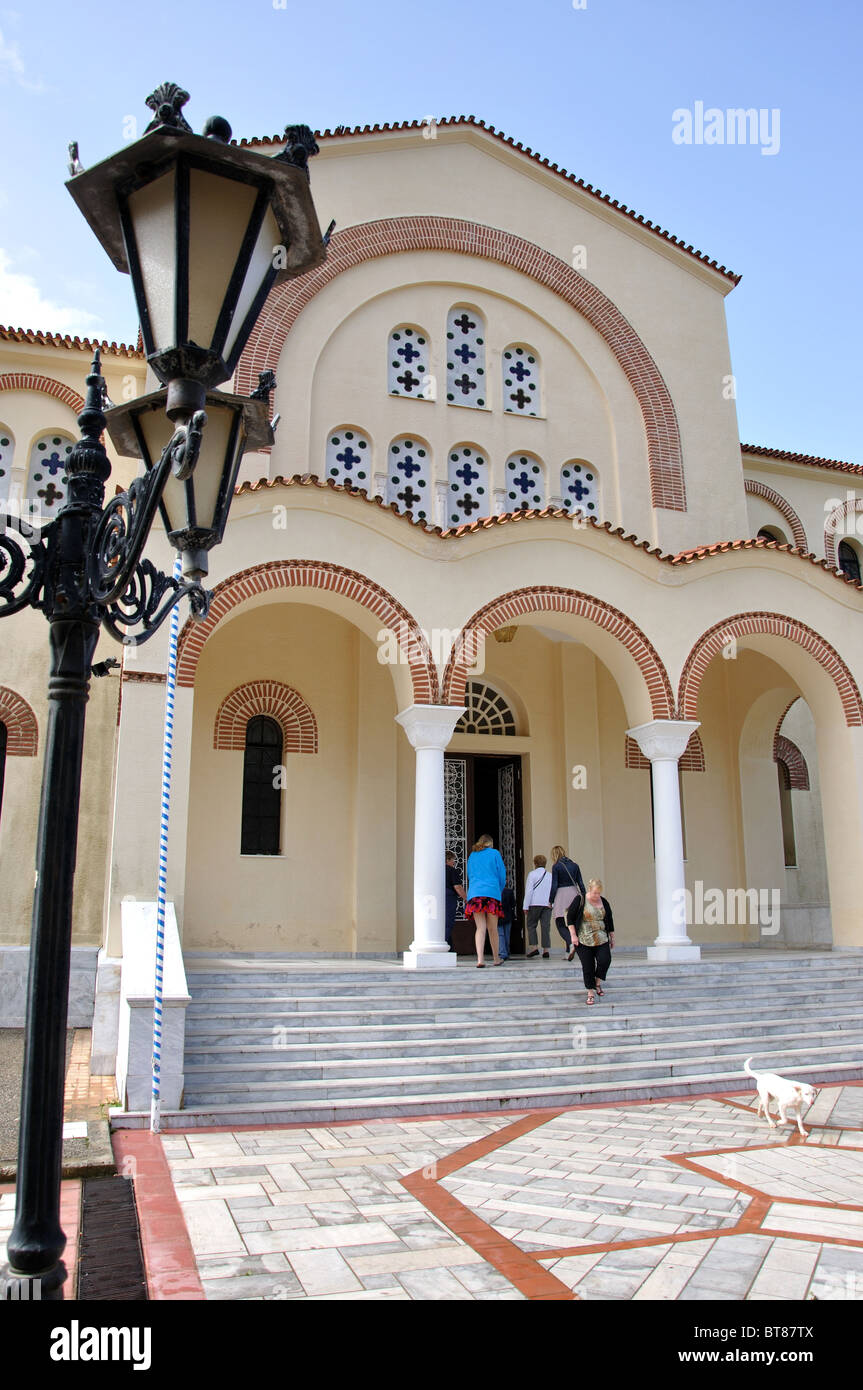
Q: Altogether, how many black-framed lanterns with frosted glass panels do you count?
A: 2